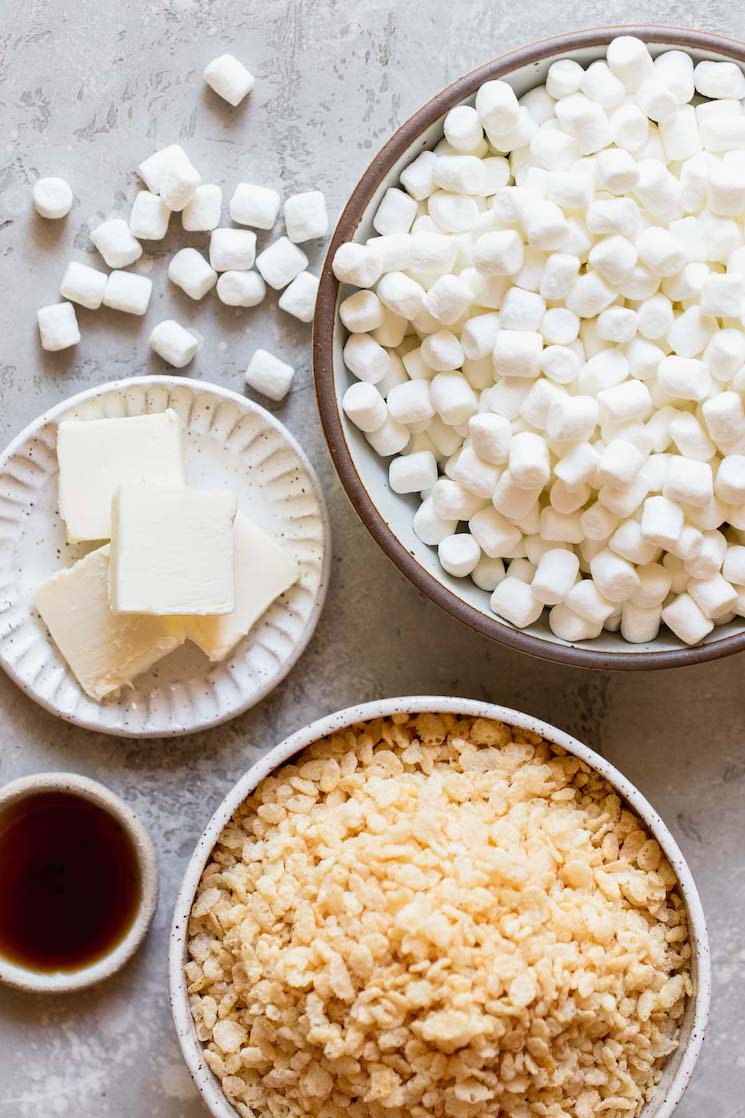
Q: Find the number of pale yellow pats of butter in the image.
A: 4